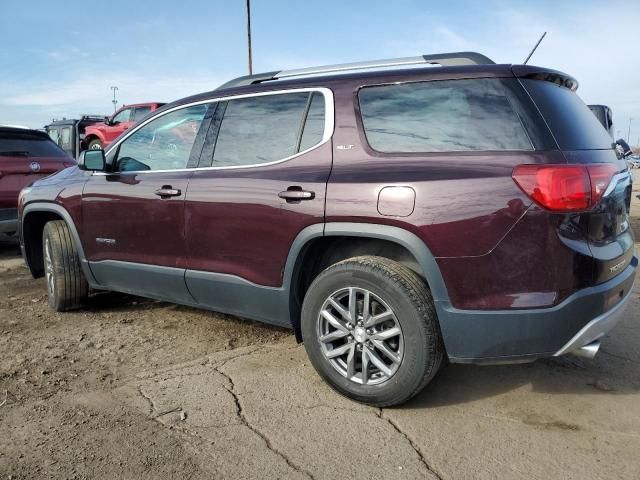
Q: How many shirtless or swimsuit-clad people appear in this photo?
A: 0